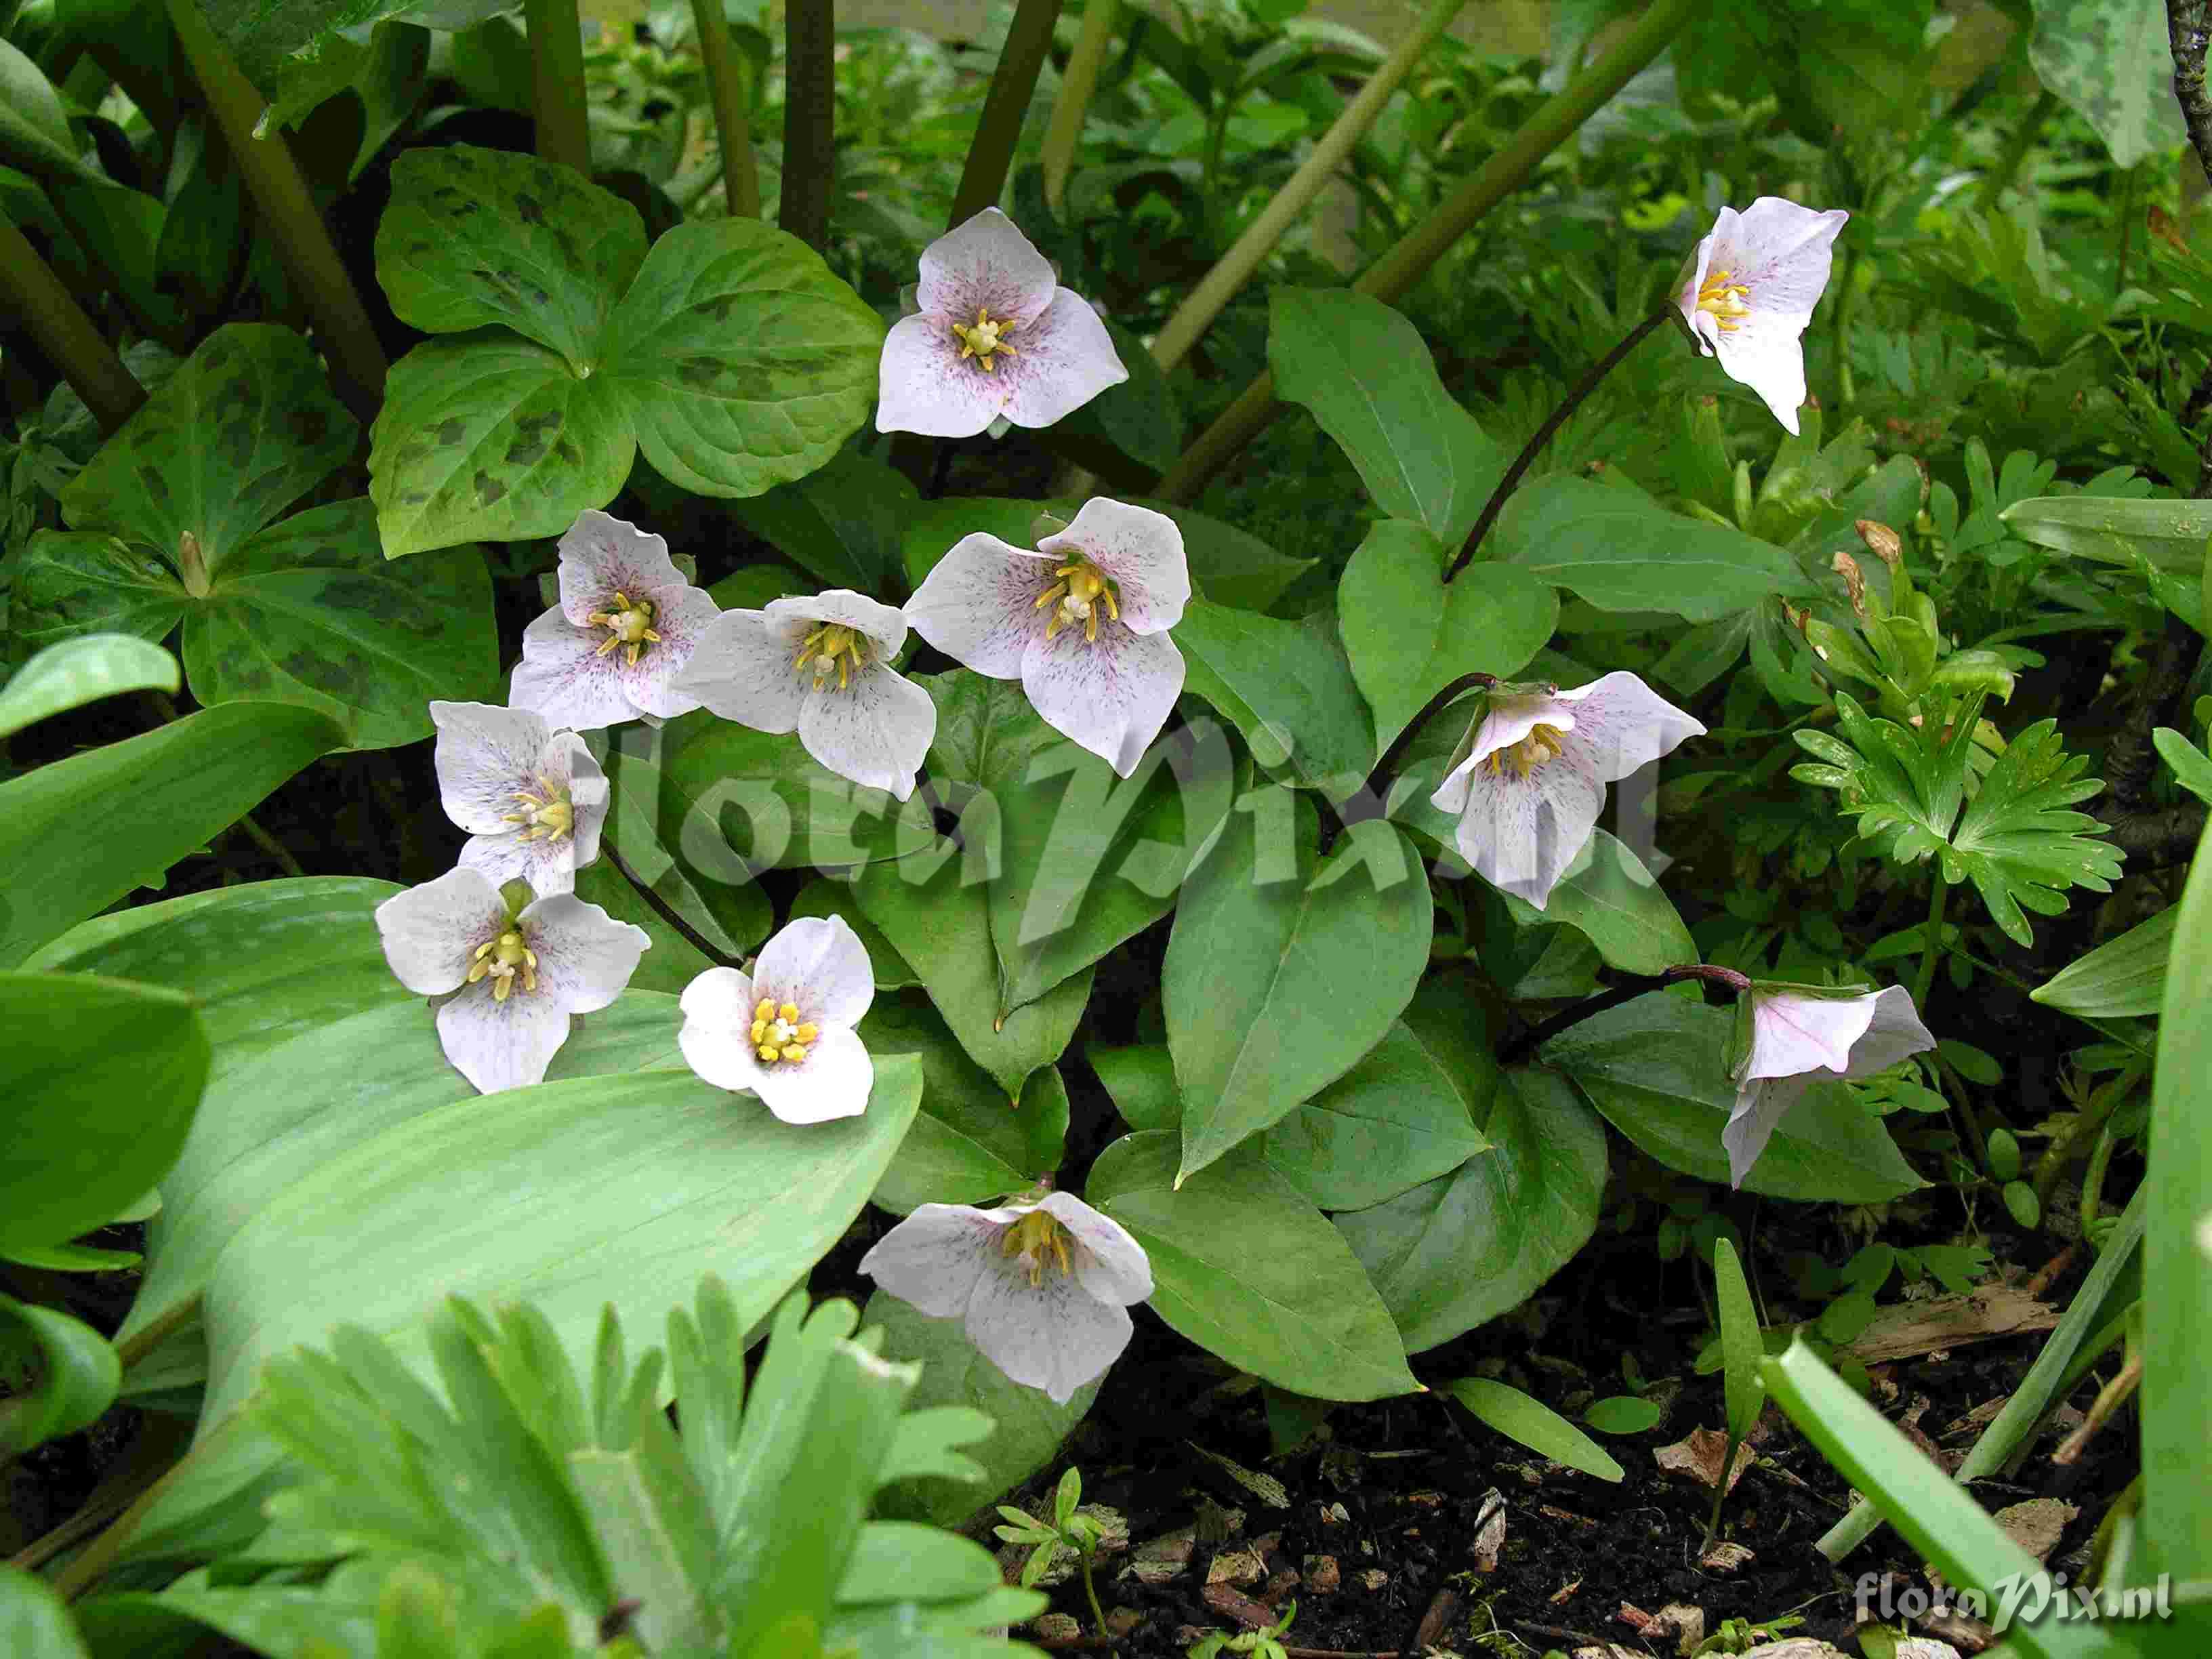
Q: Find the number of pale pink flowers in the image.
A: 11